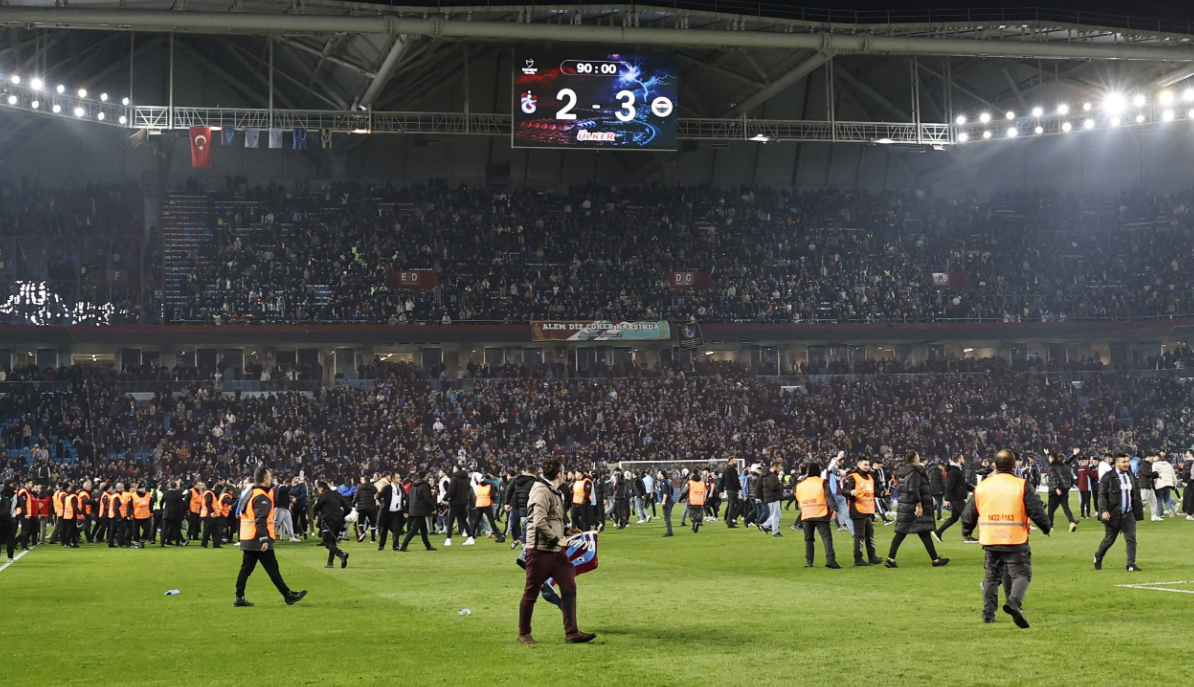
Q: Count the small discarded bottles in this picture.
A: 2